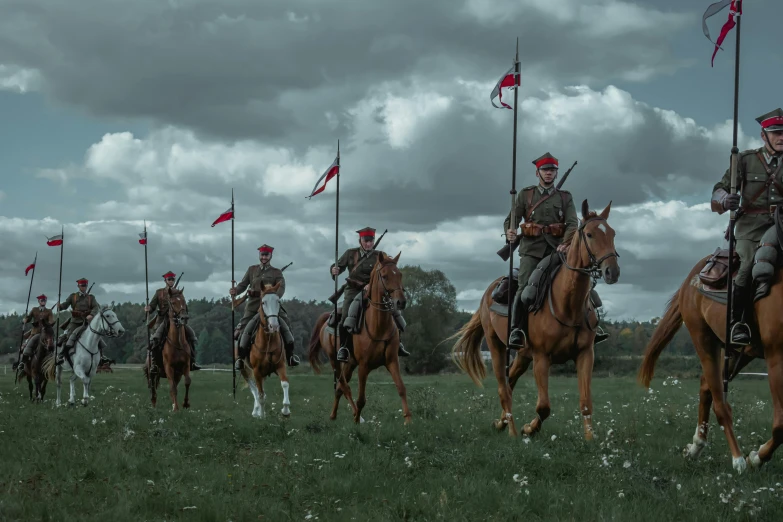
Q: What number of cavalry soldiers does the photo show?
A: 7